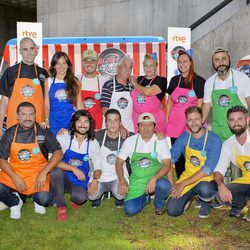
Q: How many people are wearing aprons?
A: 13